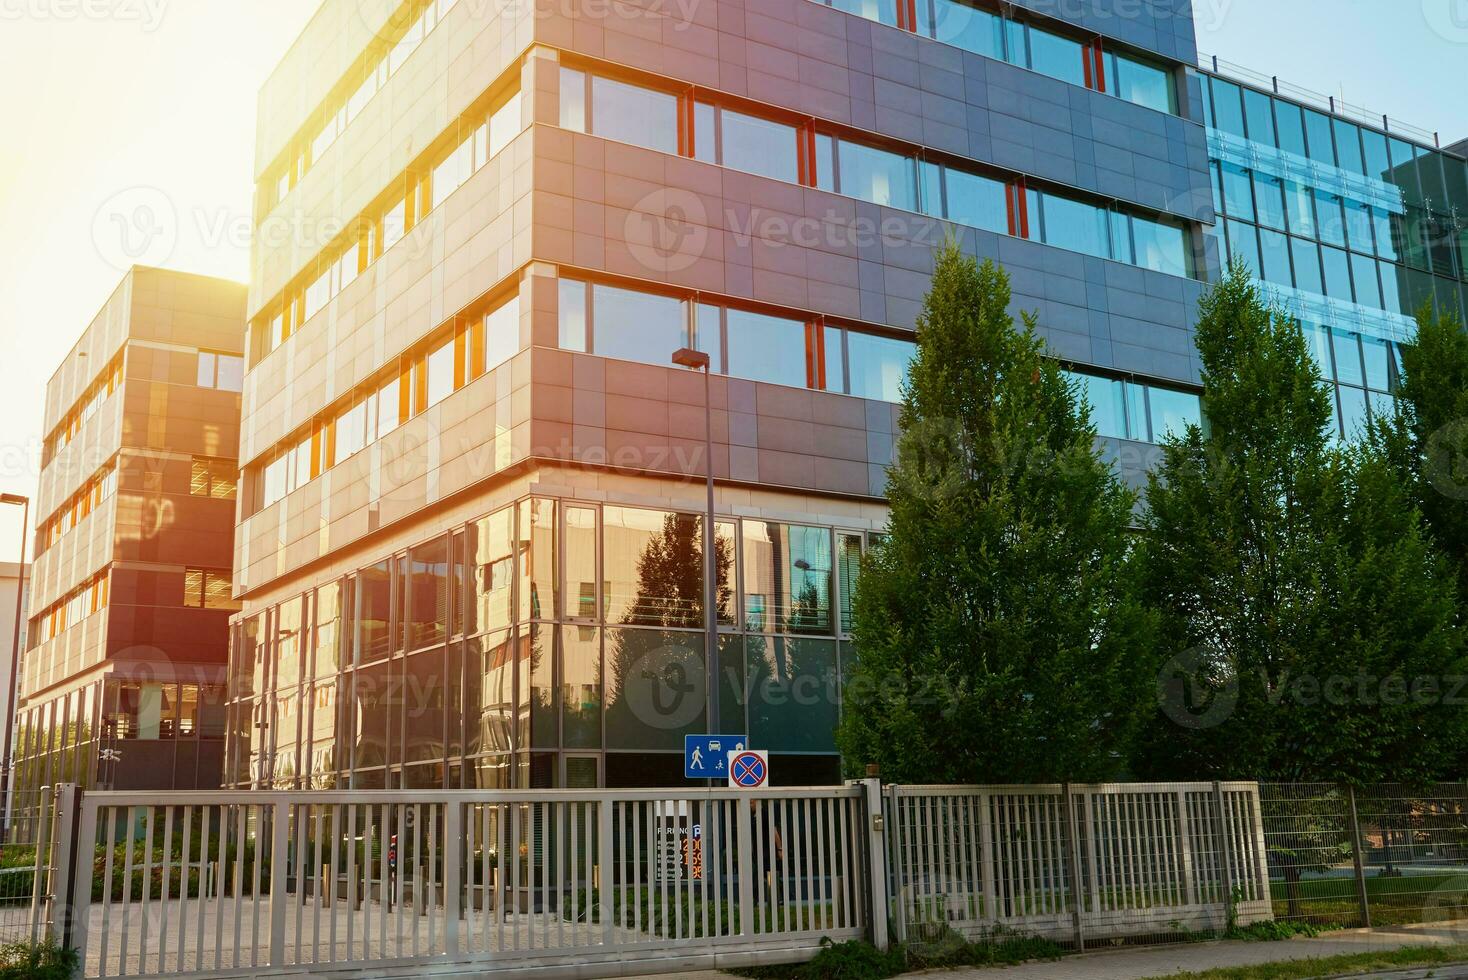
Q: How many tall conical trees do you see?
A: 3